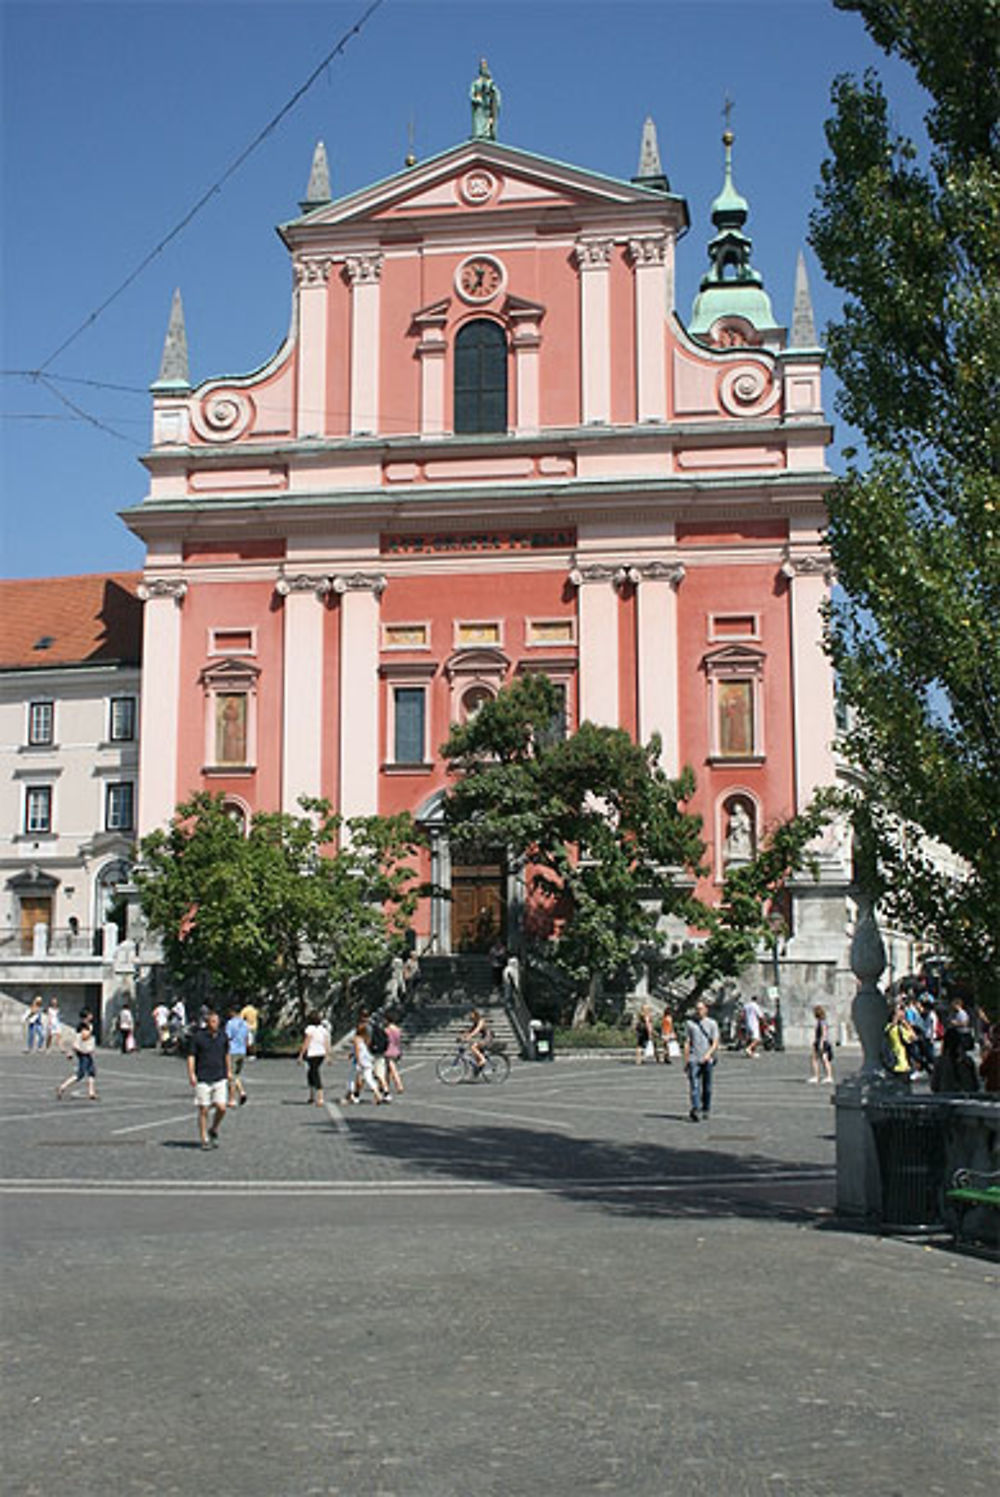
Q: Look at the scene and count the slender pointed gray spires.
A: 4